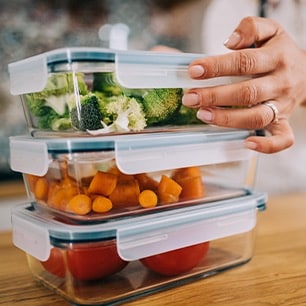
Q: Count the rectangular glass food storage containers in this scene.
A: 3